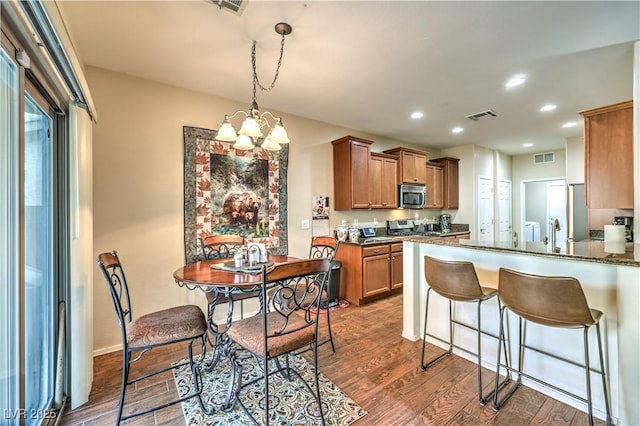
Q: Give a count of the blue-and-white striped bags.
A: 0